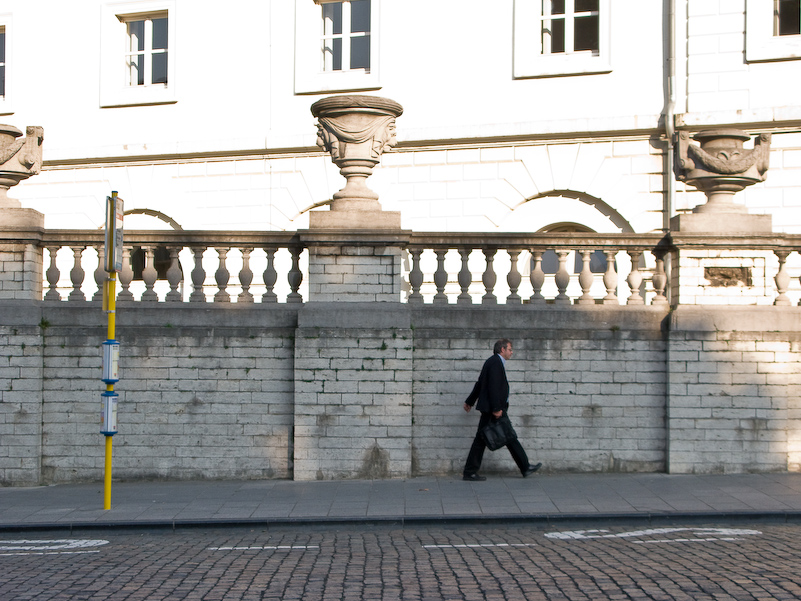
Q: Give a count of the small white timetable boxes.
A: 2